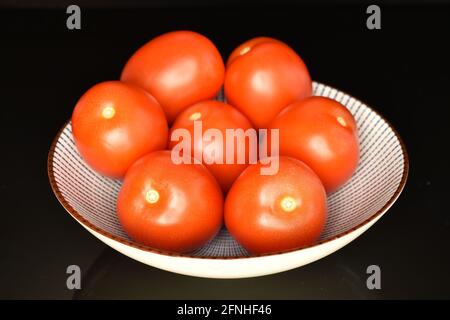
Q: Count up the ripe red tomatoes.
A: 7